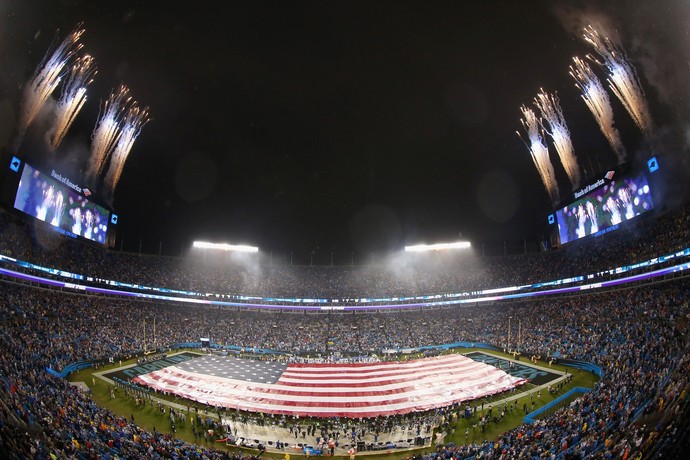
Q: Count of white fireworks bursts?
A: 8